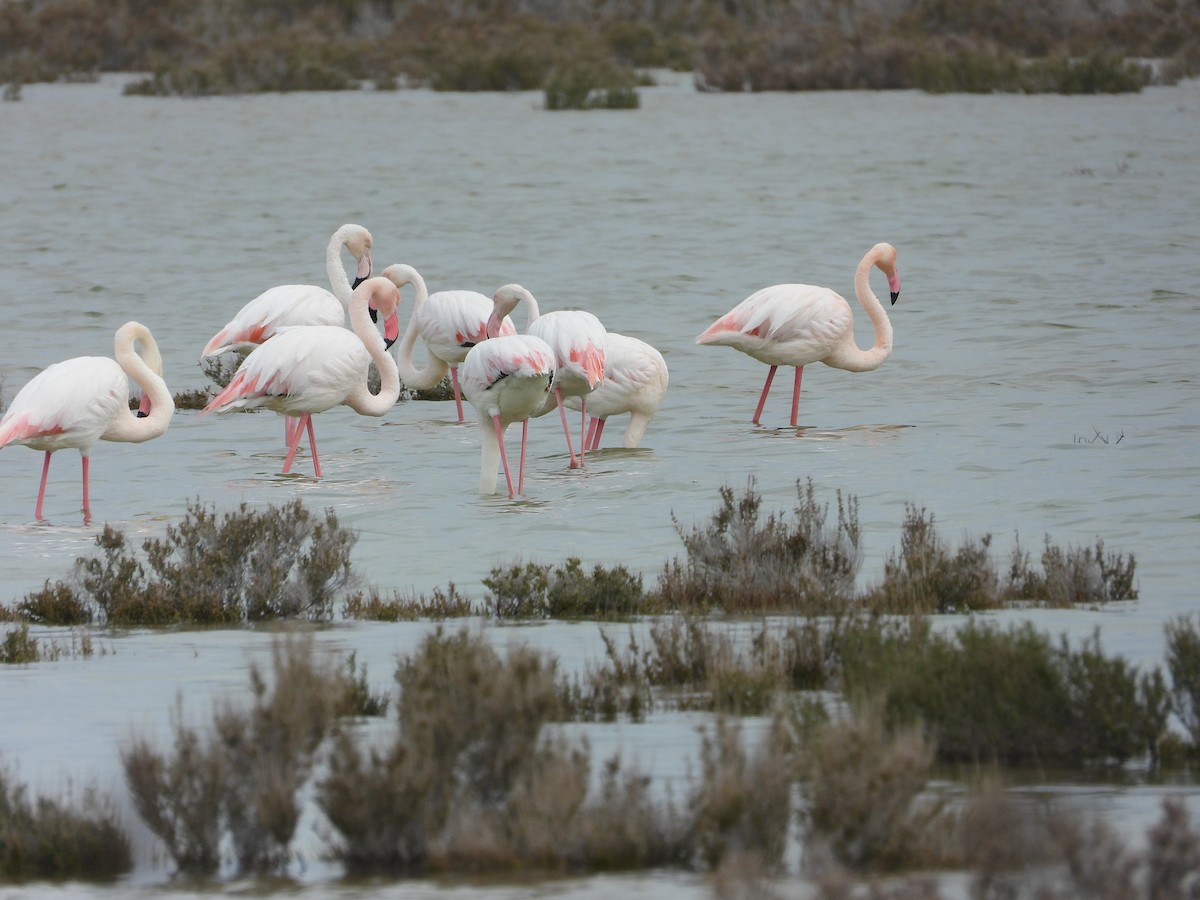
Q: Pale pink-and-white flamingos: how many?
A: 8